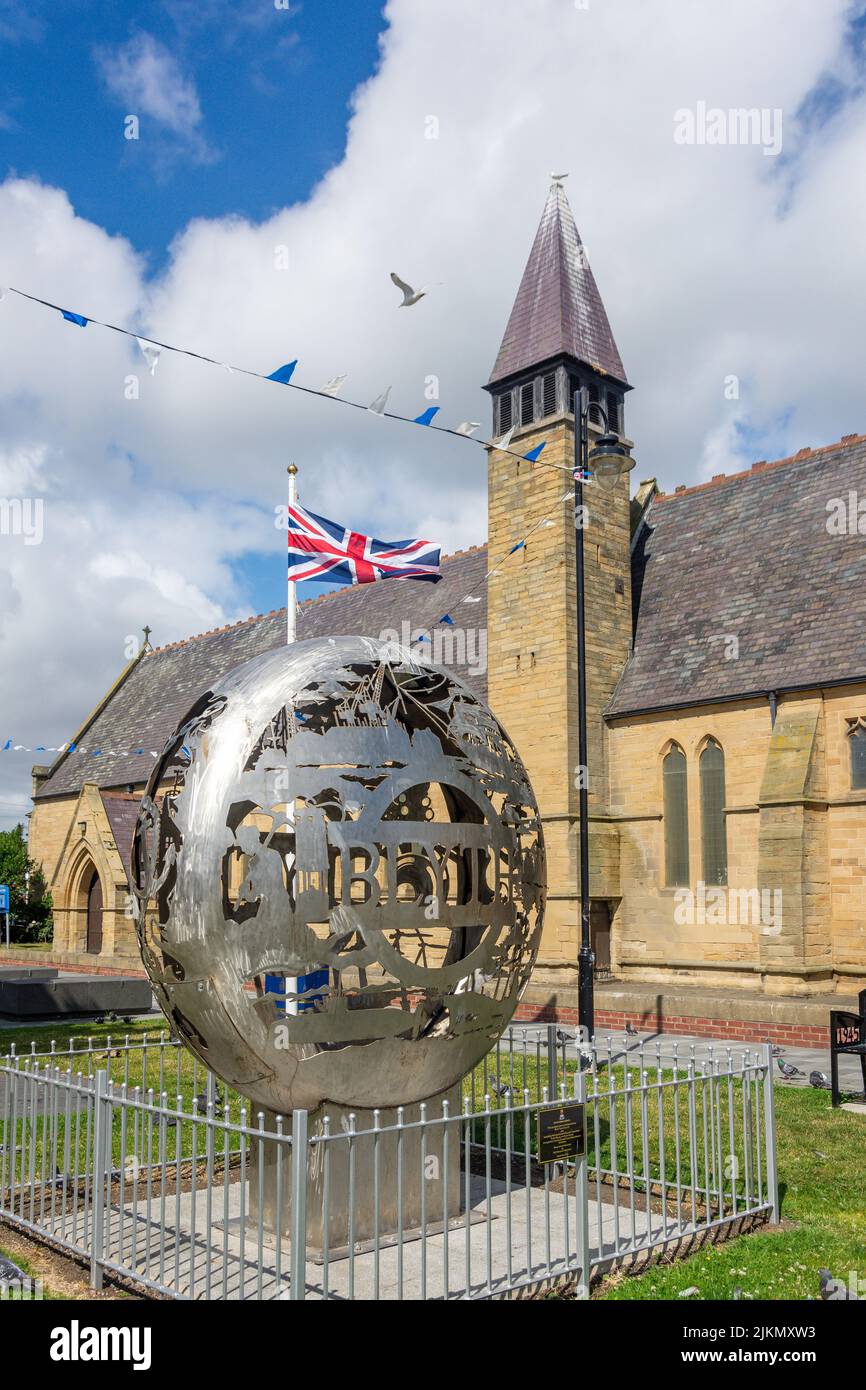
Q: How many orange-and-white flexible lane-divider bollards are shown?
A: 0